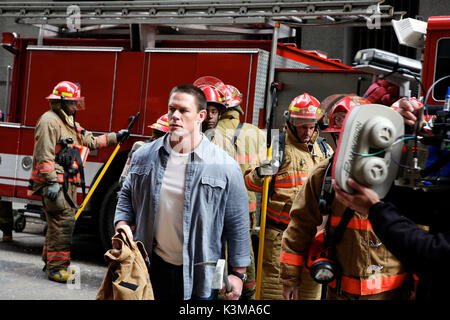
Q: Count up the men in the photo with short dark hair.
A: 1